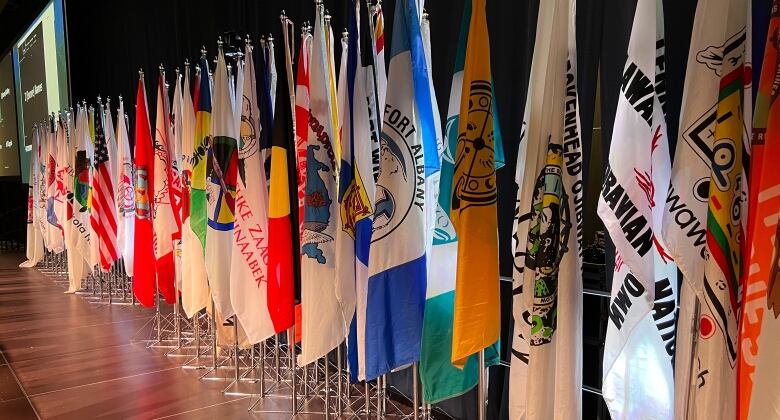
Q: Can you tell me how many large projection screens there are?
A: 2